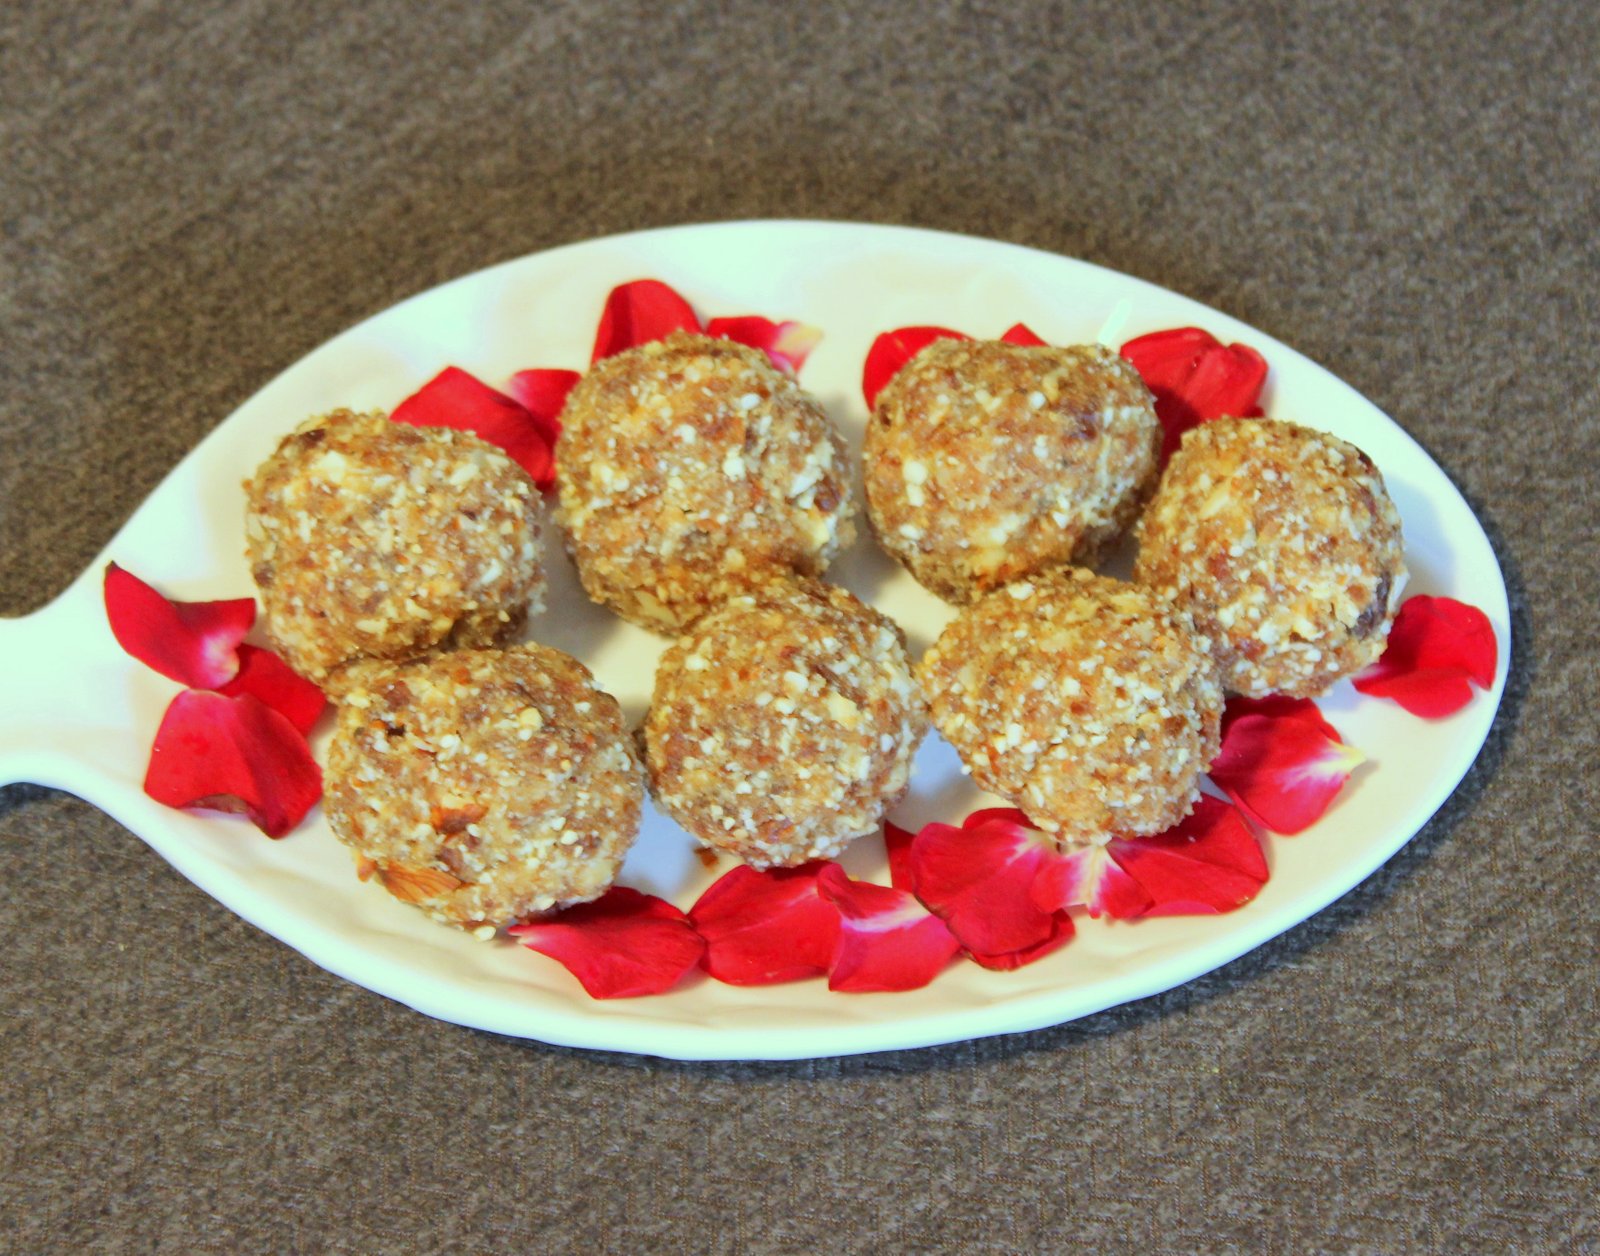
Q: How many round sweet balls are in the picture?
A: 7